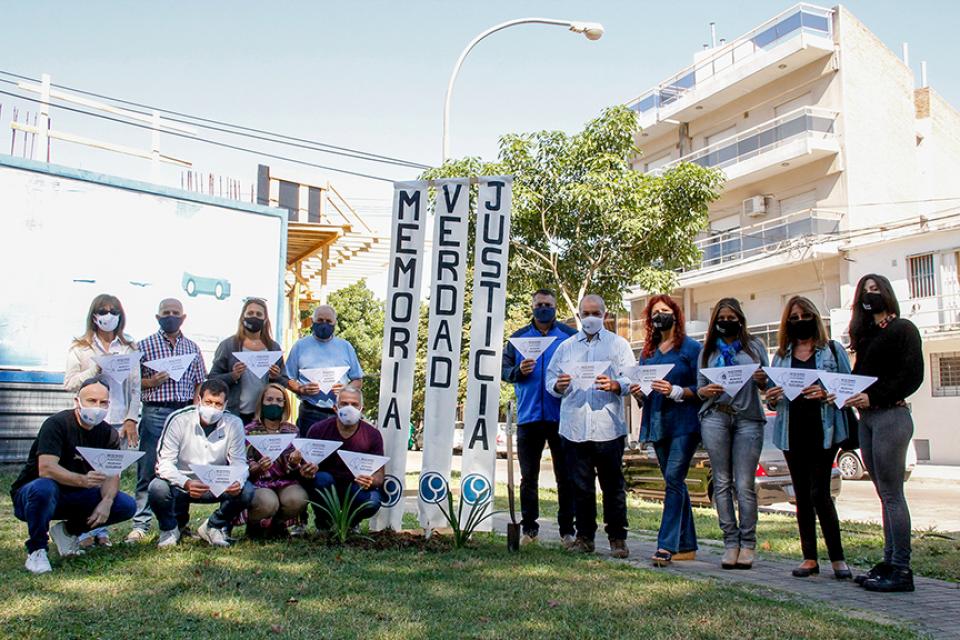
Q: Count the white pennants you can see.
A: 15